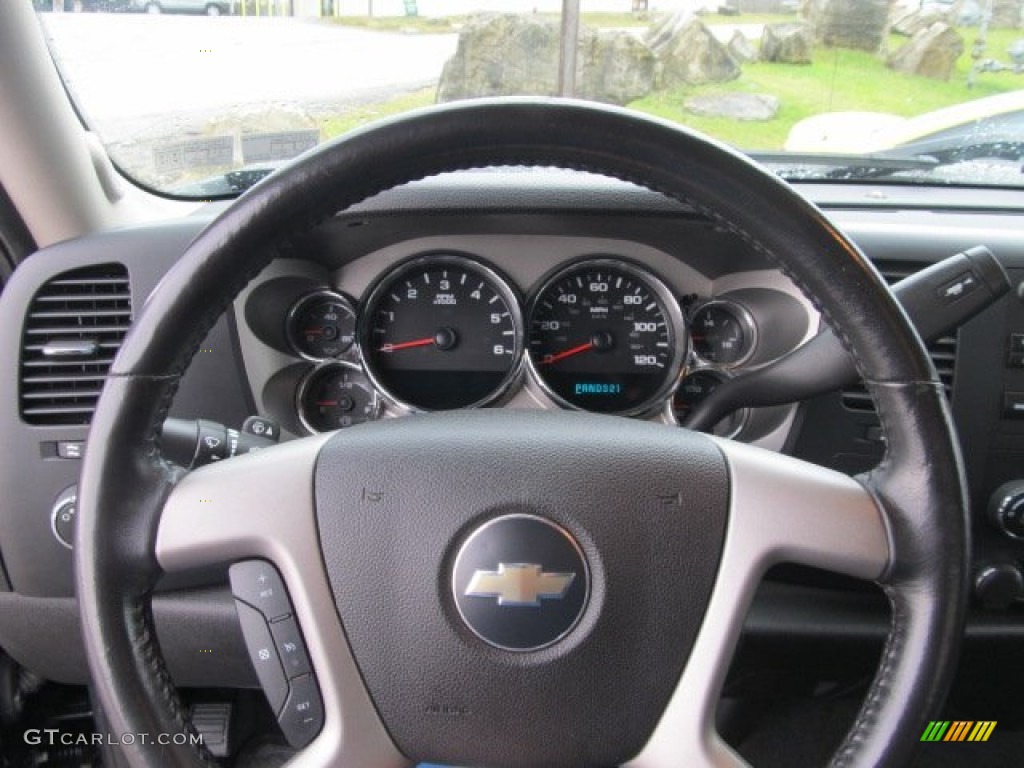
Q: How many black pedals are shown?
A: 1